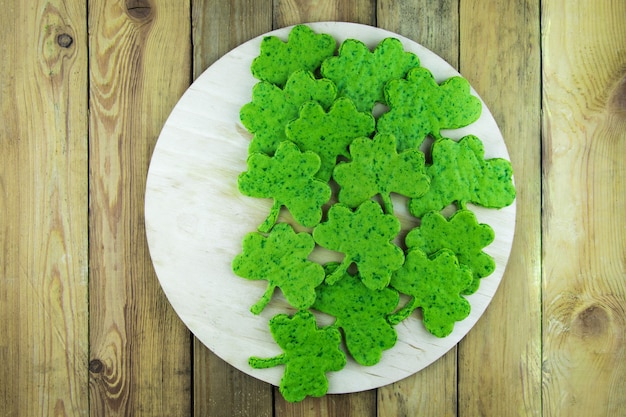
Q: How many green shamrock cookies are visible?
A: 14